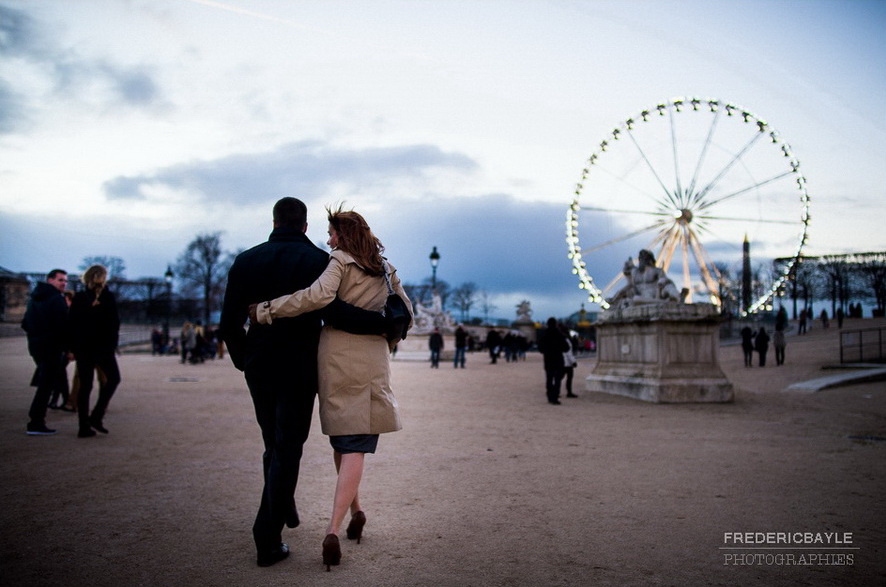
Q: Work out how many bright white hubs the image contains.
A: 1